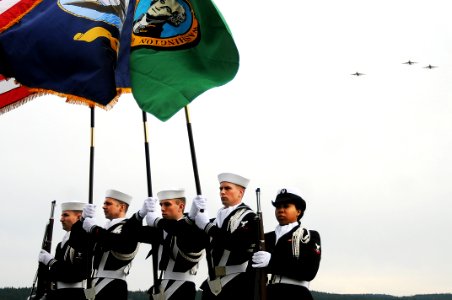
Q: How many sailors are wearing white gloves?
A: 5